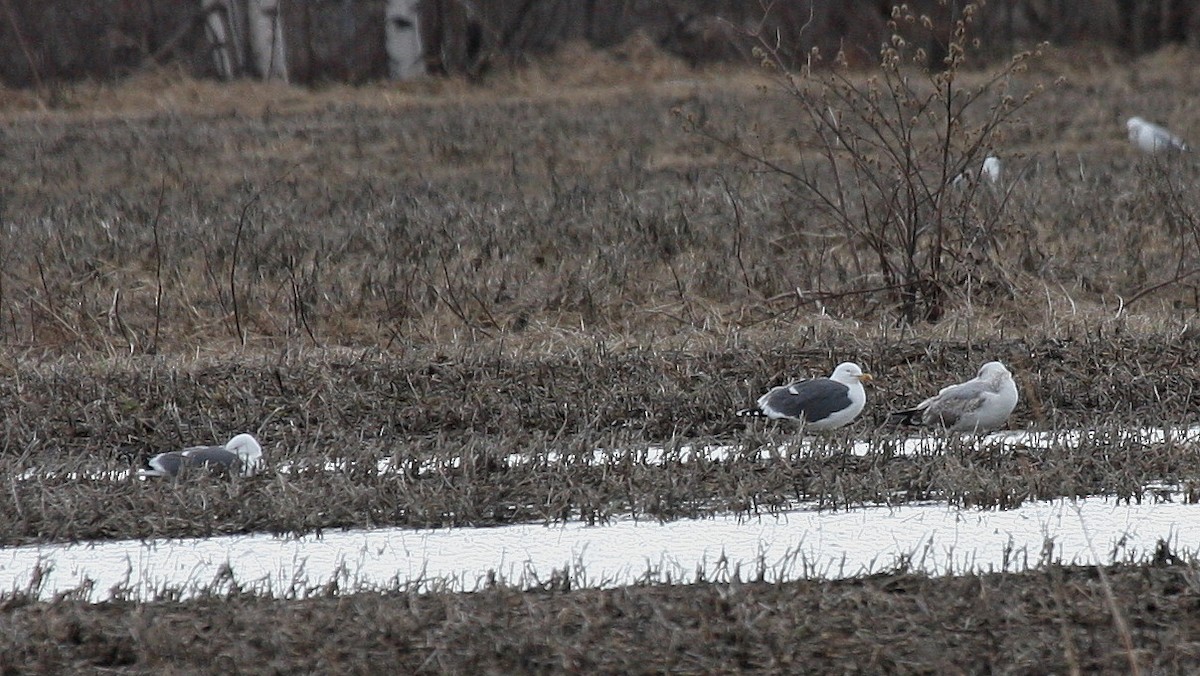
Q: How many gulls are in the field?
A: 5